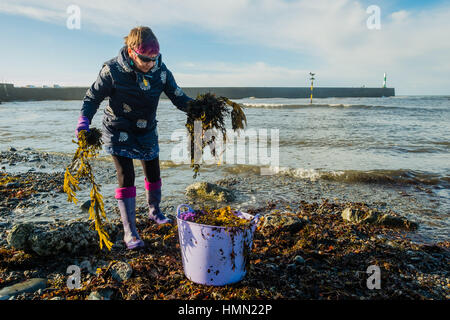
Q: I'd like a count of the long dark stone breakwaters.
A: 1